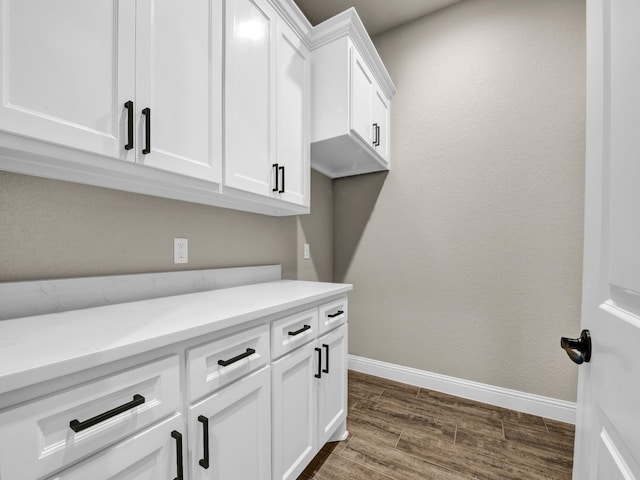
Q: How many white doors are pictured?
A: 11